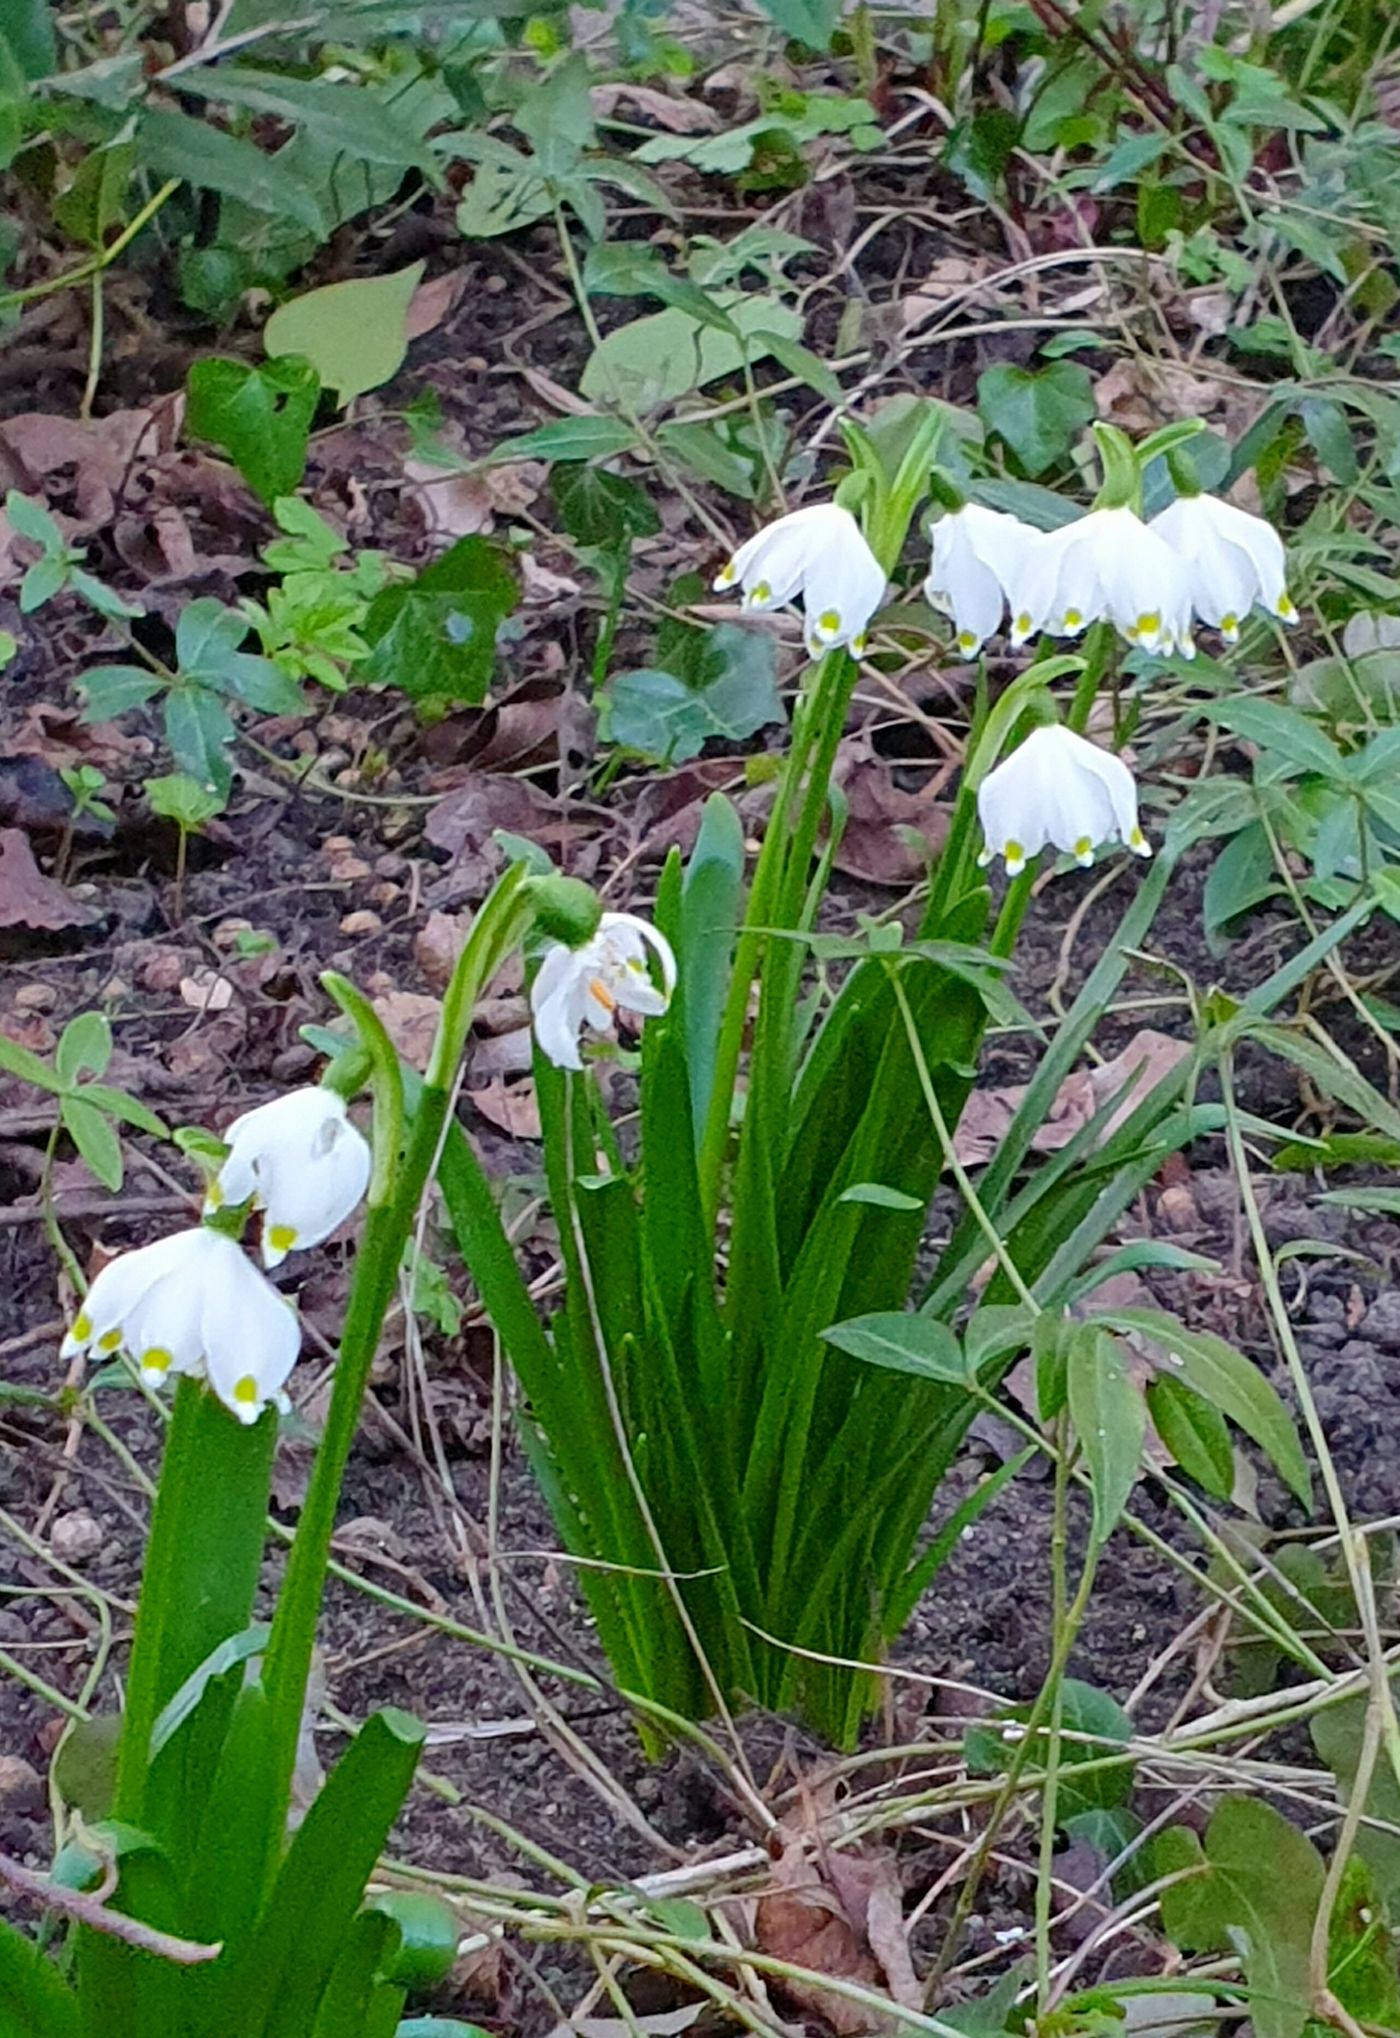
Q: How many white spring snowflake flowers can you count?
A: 8